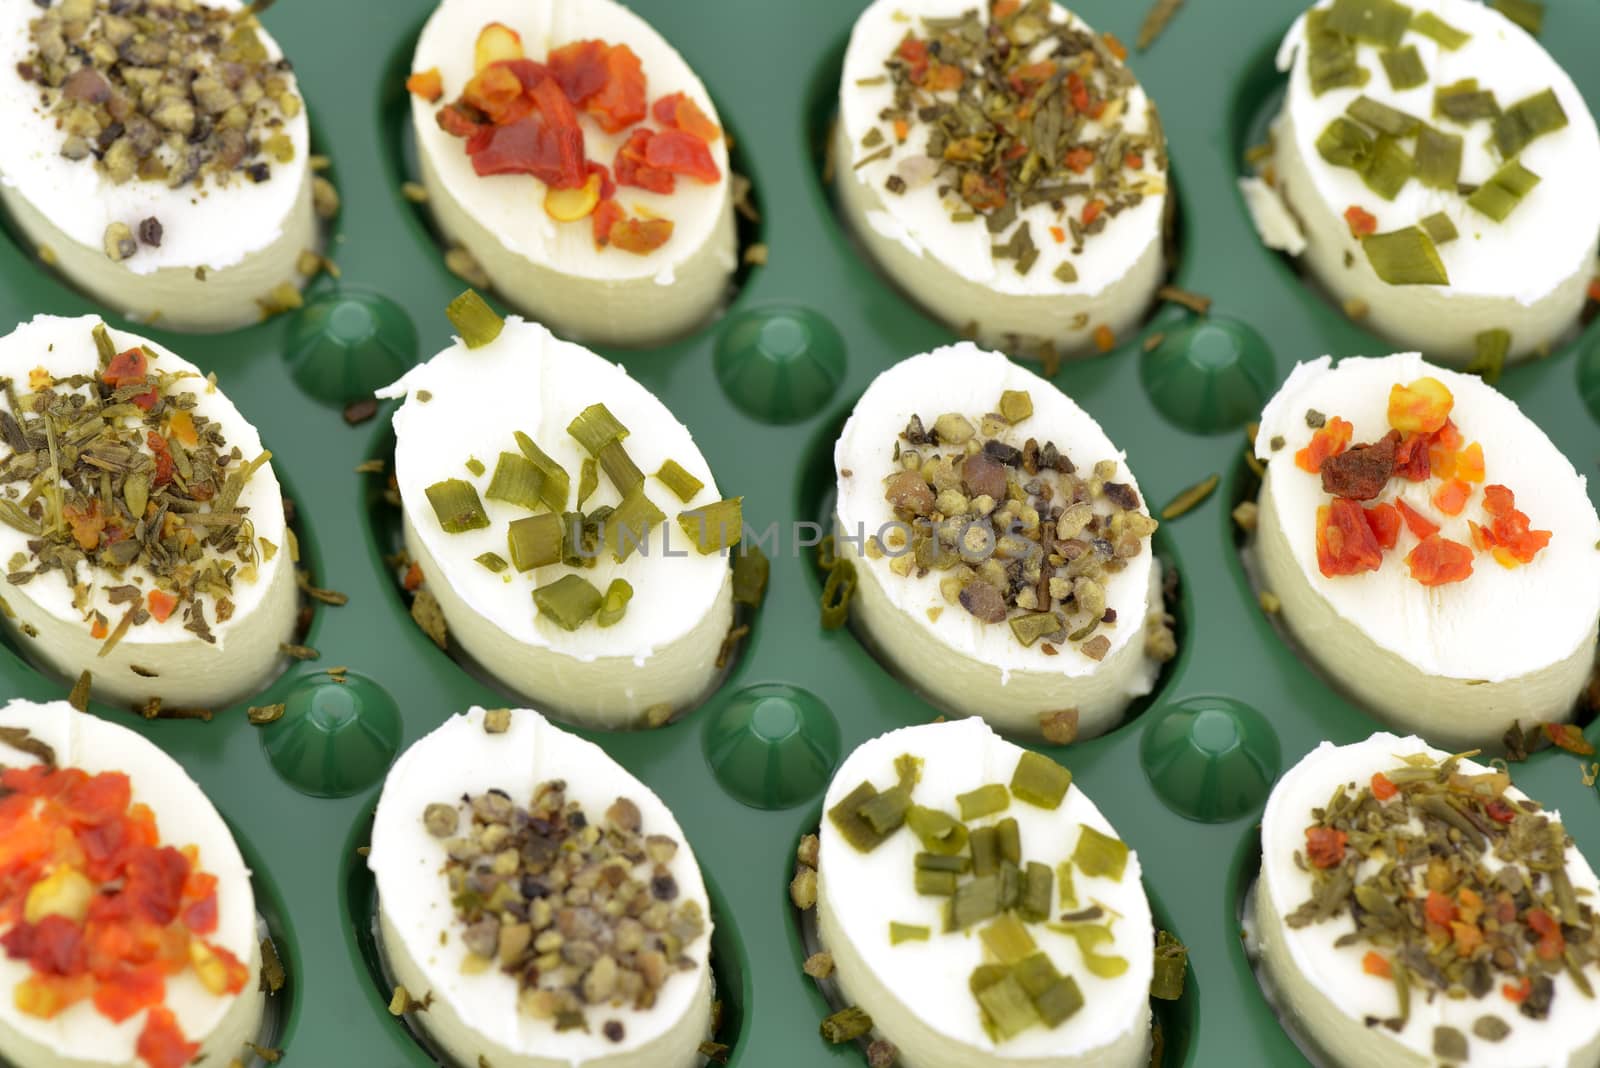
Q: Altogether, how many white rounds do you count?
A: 12